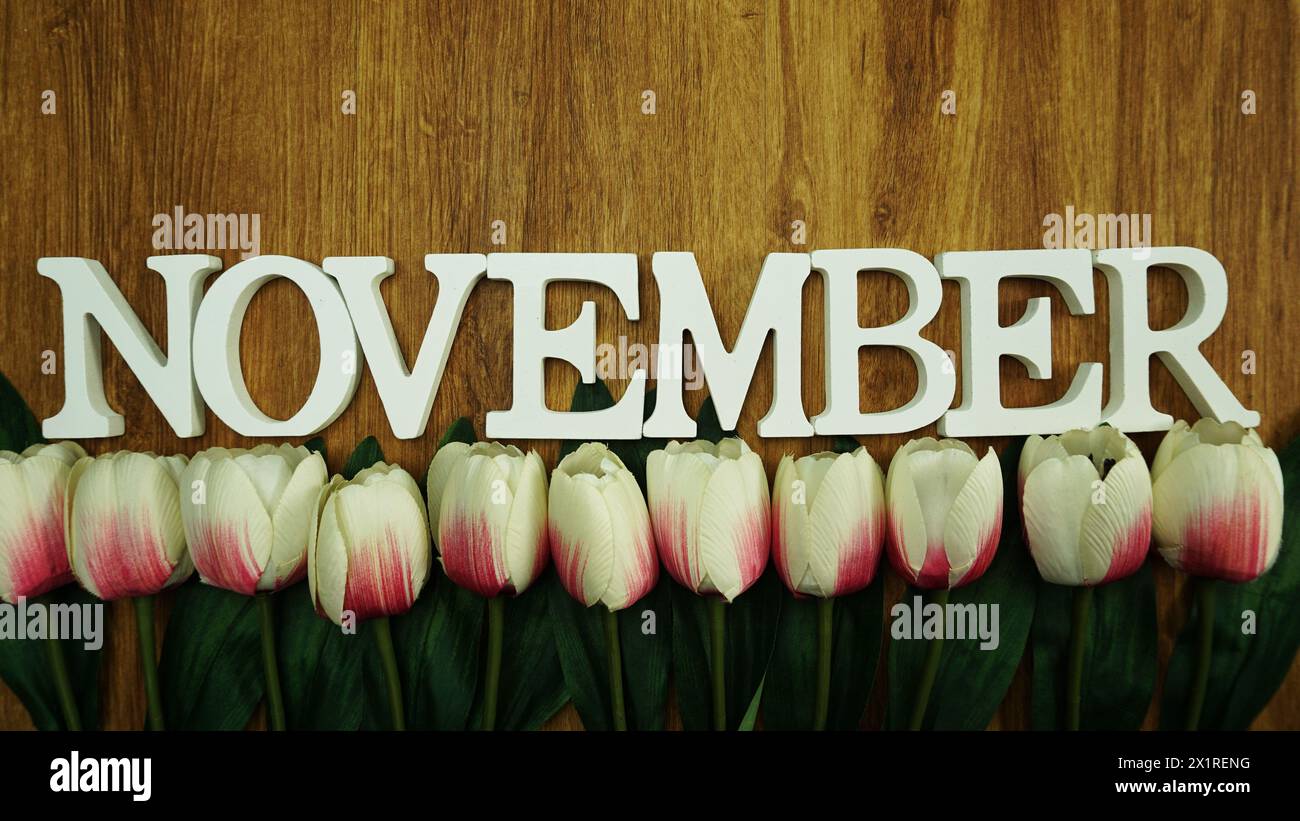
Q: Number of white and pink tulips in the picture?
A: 11